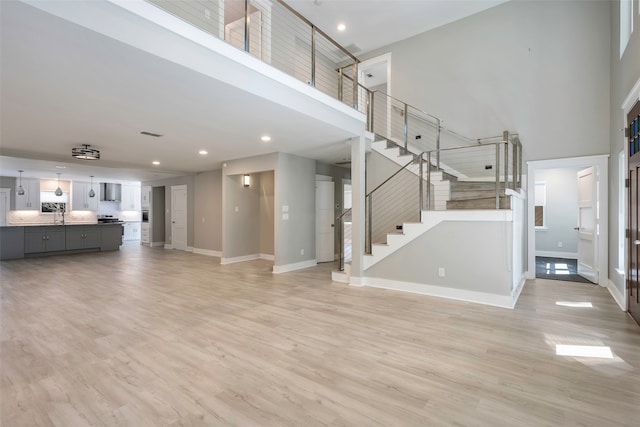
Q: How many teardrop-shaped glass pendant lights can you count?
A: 3